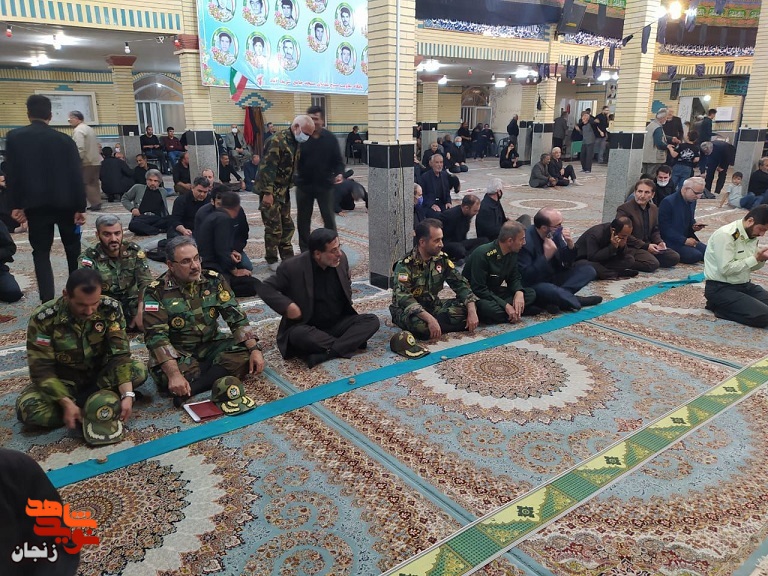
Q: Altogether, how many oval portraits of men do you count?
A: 10